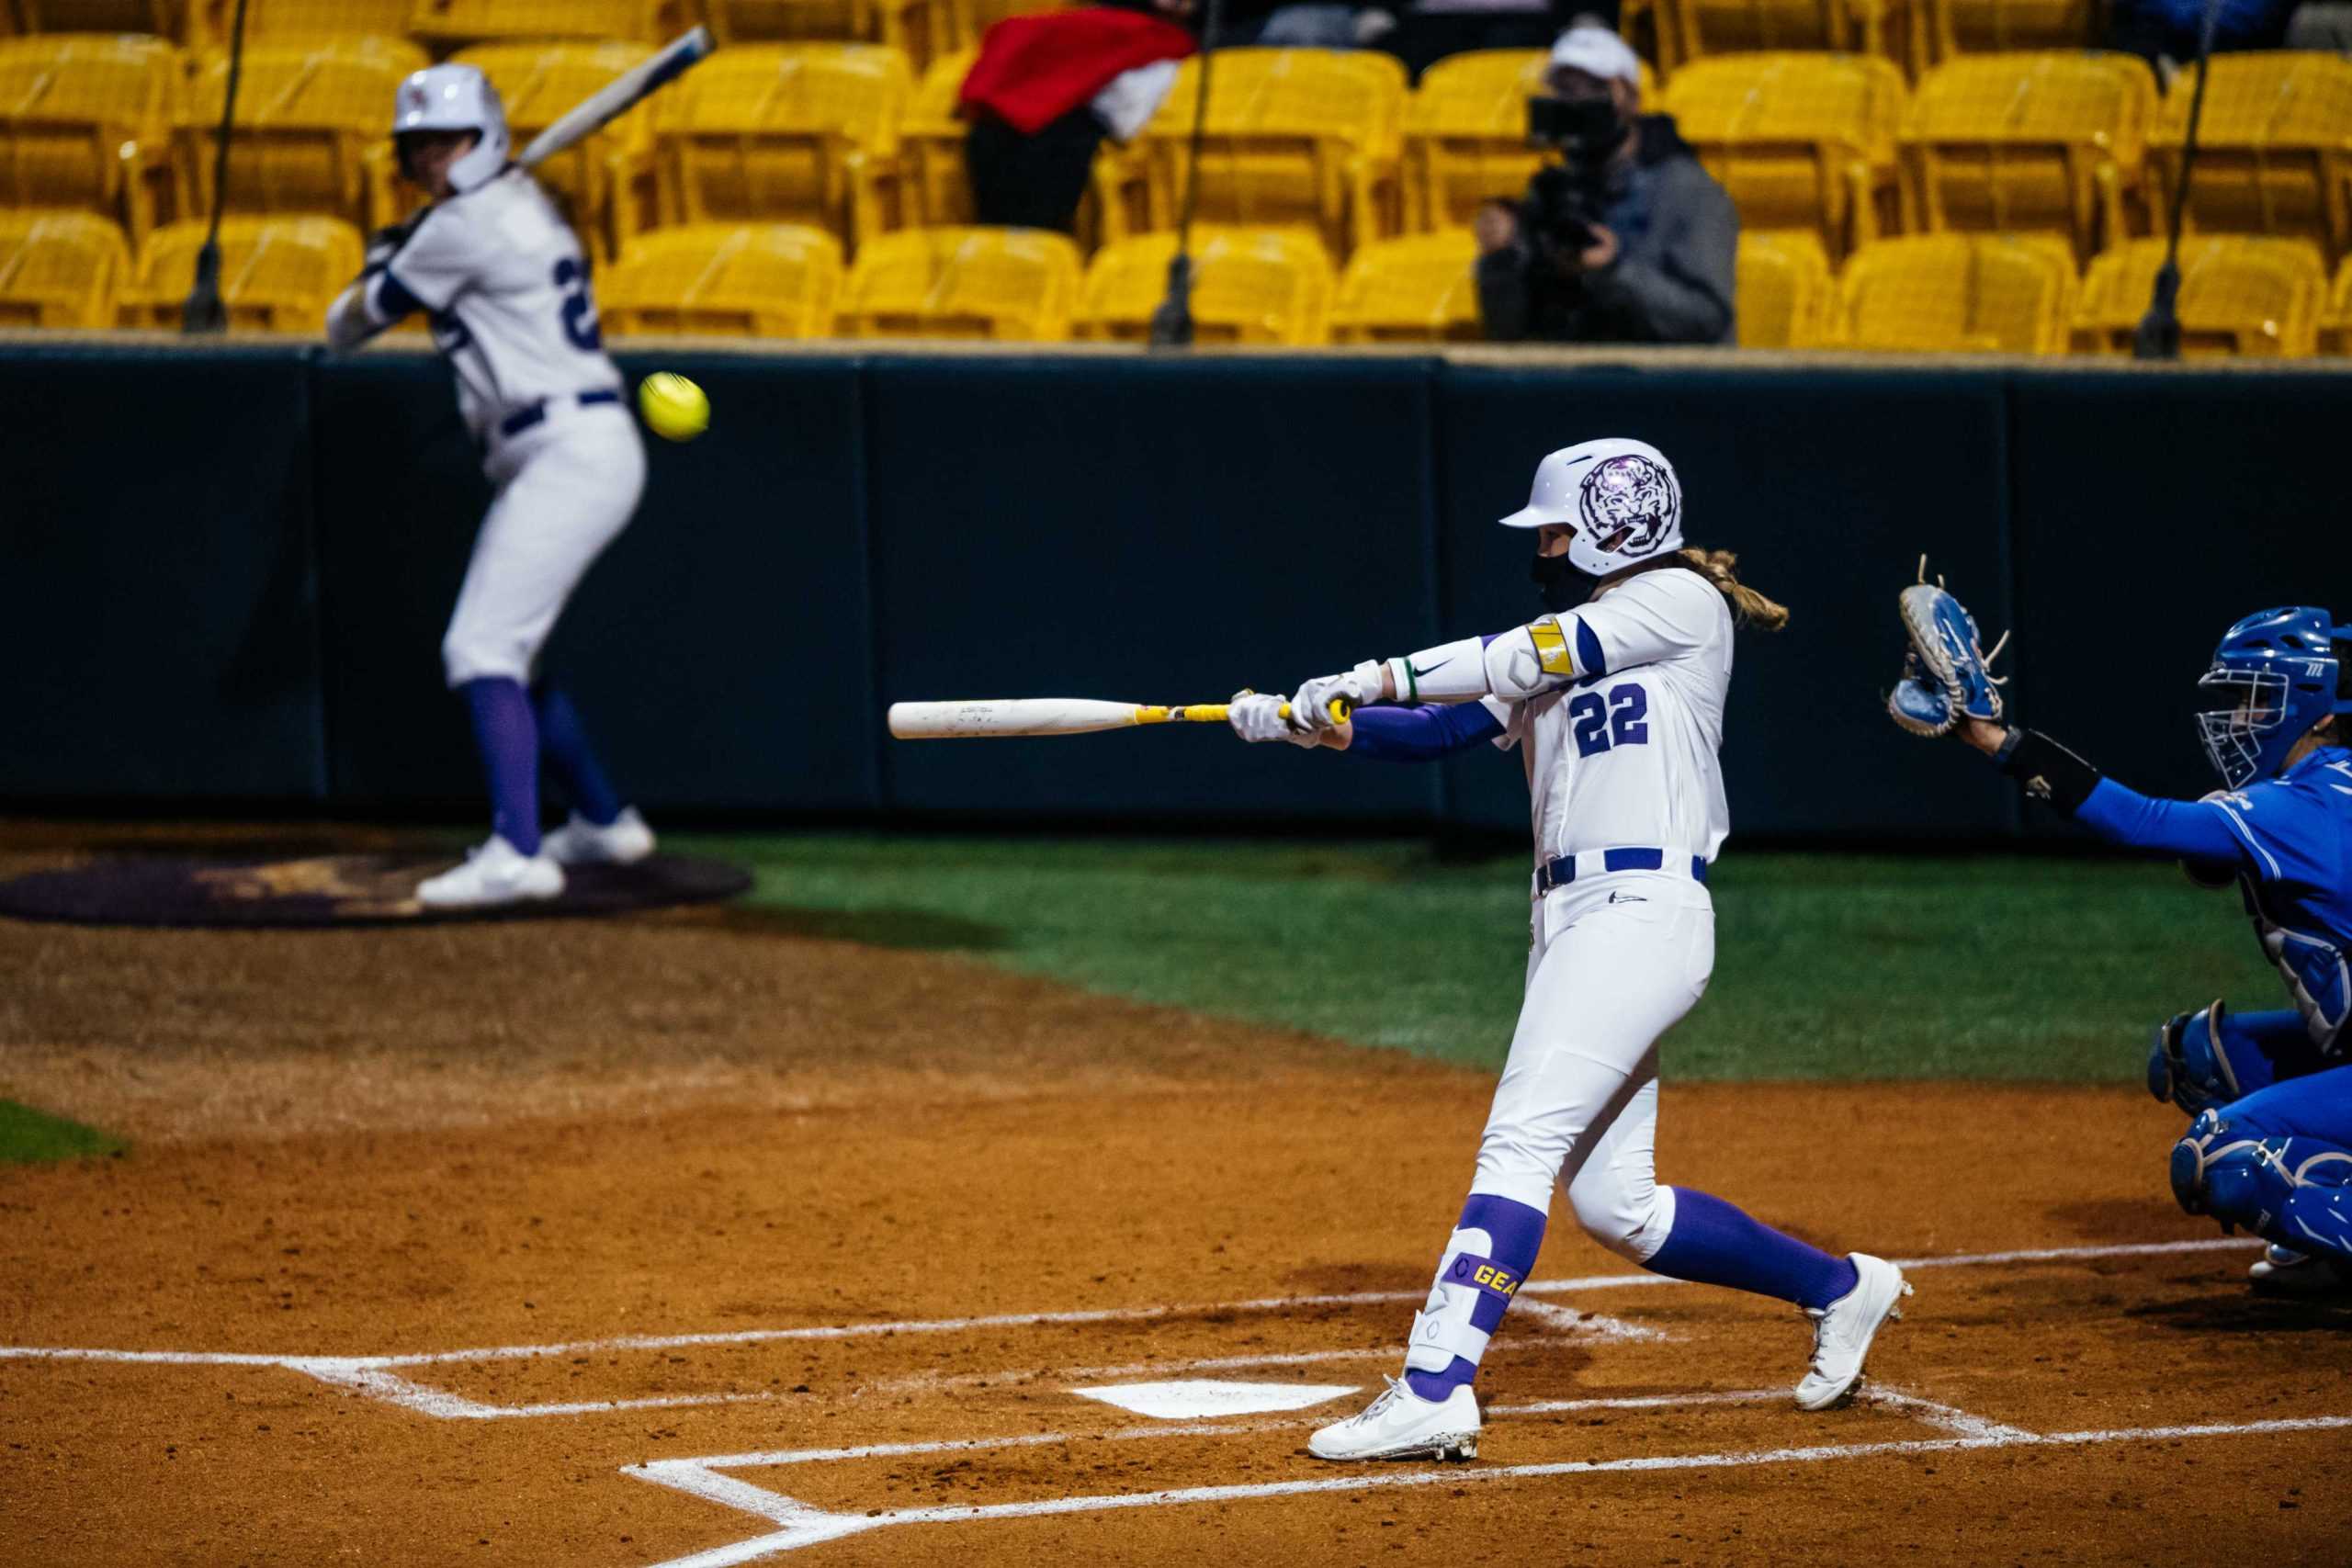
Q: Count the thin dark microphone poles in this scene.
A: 3